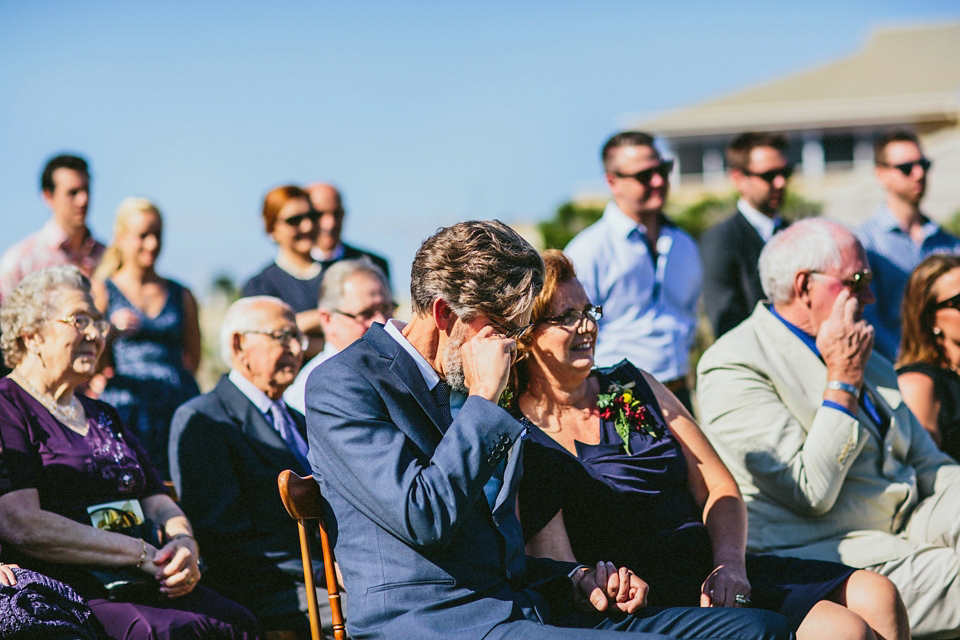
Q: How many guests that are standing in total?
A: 7